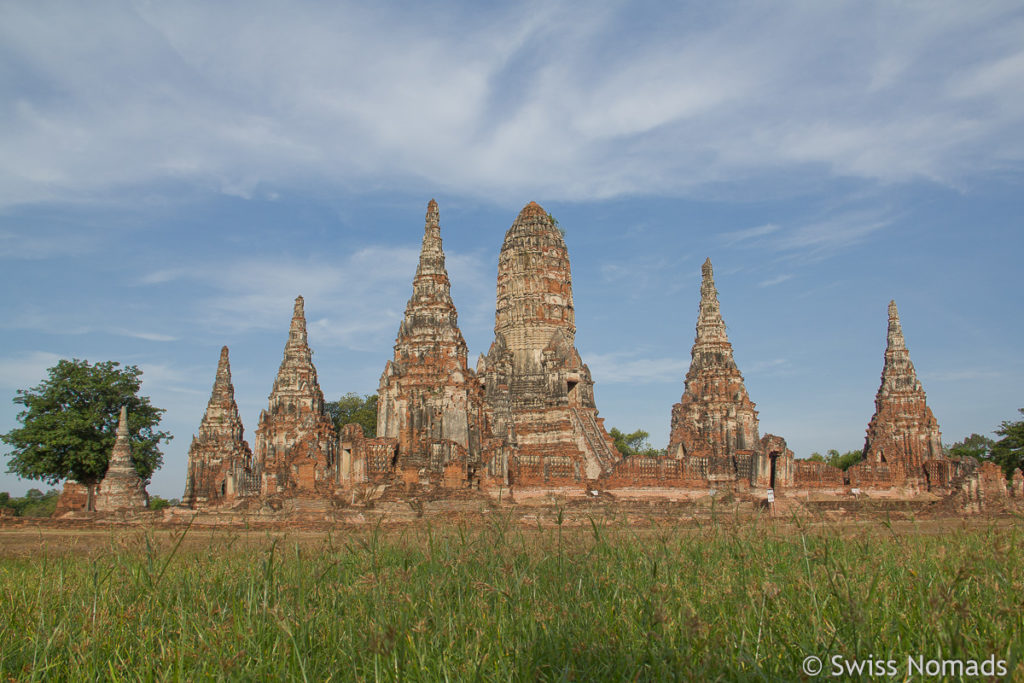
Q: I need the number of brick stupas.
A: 7